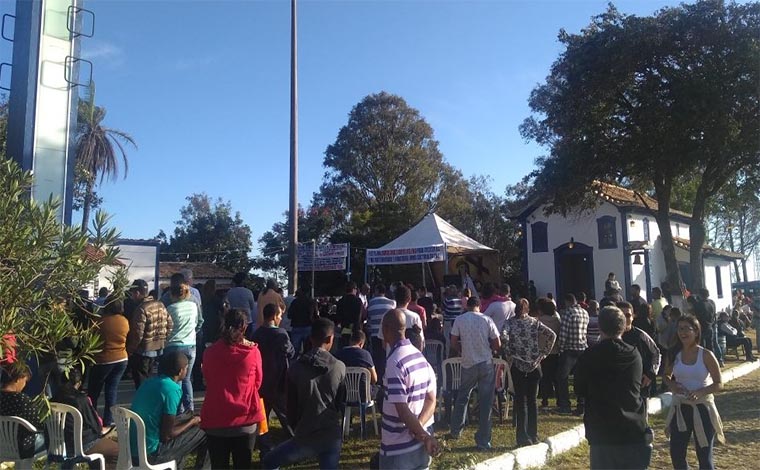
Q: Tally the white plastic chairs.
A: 7